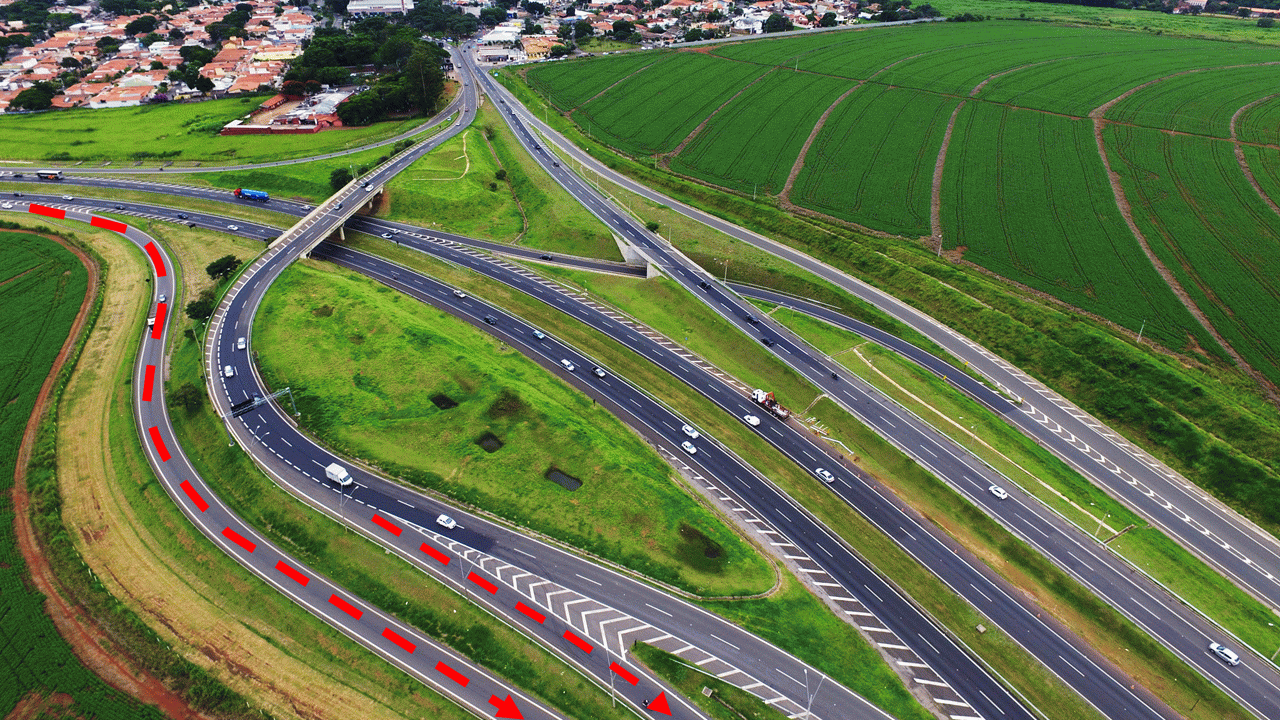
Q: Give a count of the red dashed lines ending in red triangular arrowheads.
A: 2